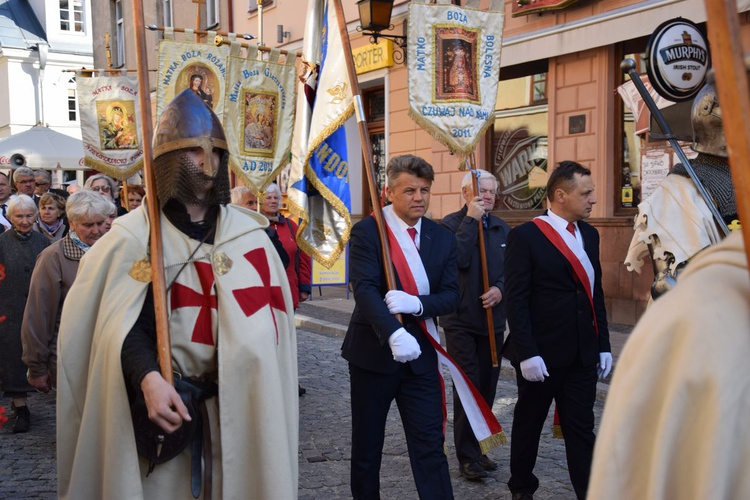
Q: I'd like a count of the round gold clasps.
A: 2